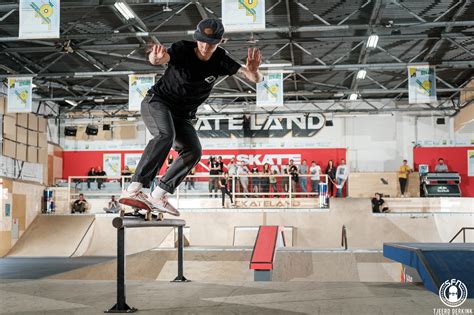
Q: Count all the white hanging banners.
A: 6